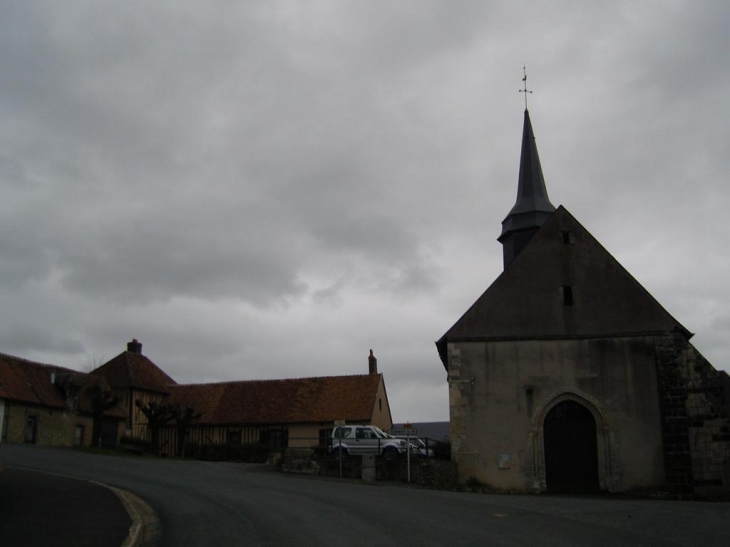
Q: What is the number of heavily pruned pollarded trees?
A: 3